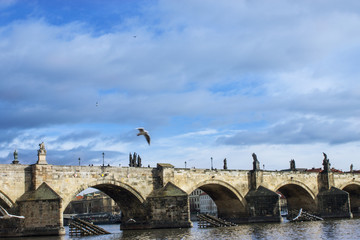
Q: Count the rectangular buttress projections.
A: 4